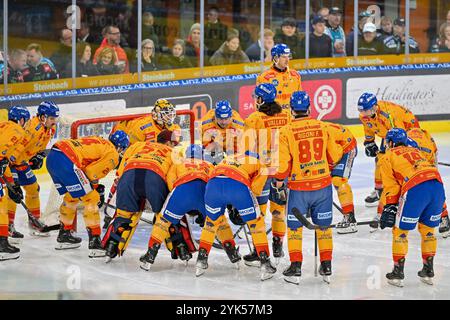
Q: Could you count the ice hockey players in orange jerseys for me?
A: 15